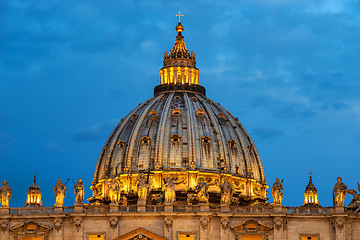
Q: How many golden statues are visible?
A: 10